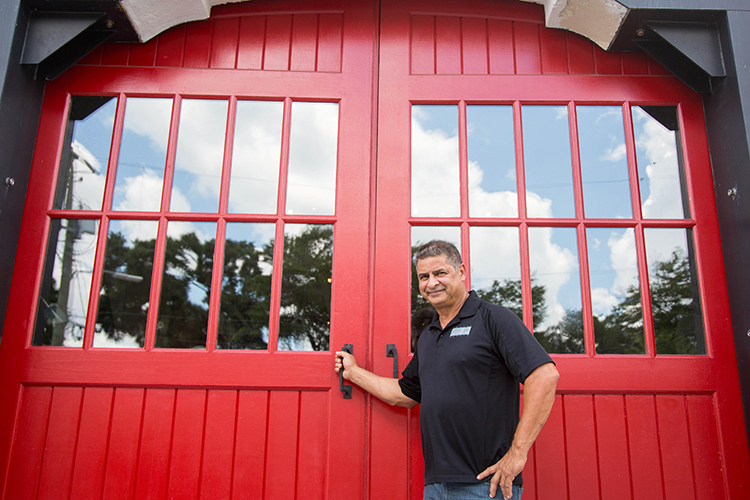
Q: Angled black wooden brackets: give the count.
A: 2